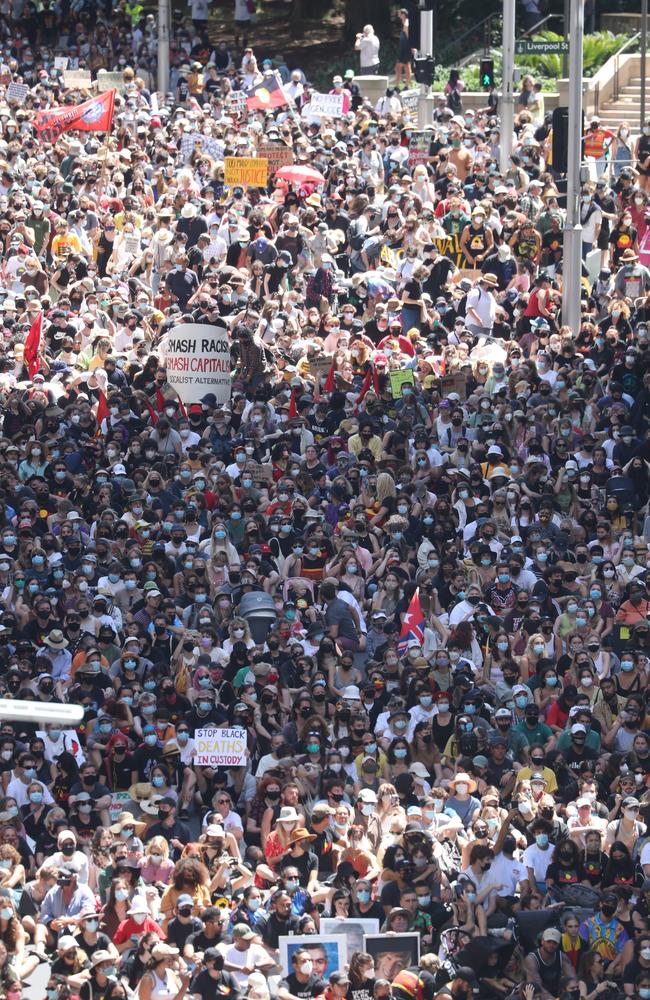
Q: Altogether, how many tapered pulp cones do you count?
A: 0